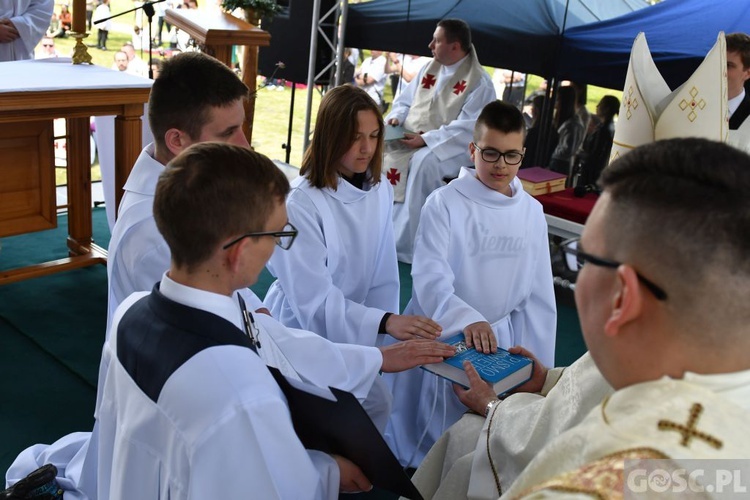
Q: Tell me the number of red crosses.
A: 3